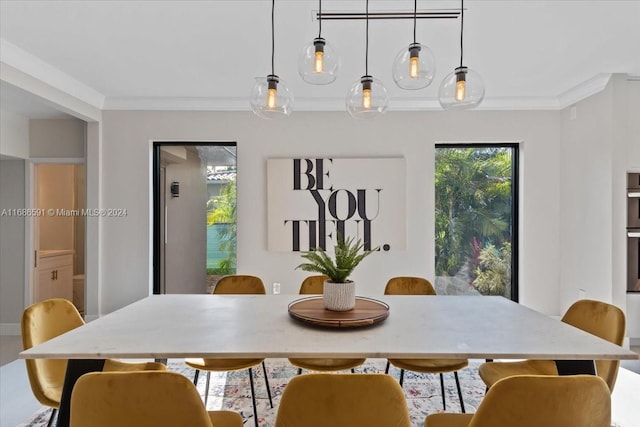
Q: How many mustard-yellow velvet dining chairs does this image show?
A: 8